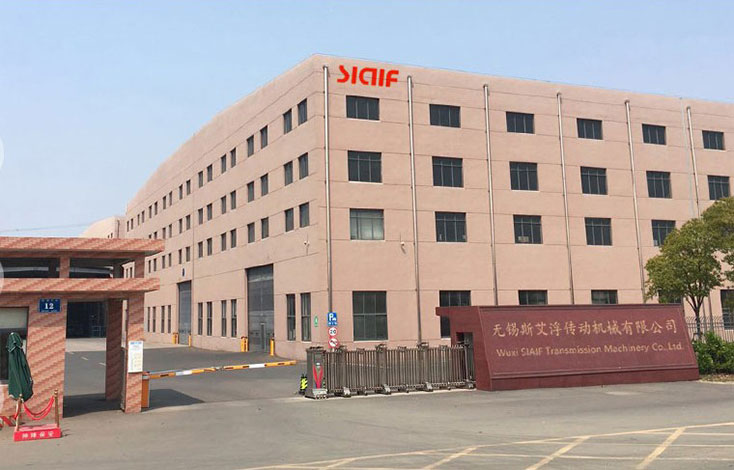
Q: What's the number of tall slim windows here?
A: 10